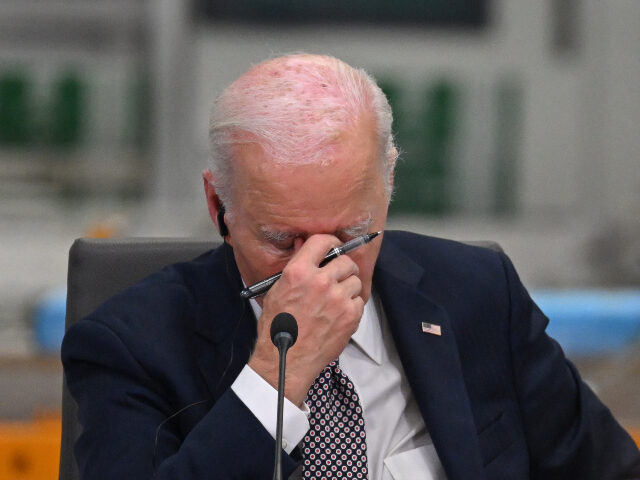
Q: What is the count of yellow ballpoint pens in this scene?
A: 0